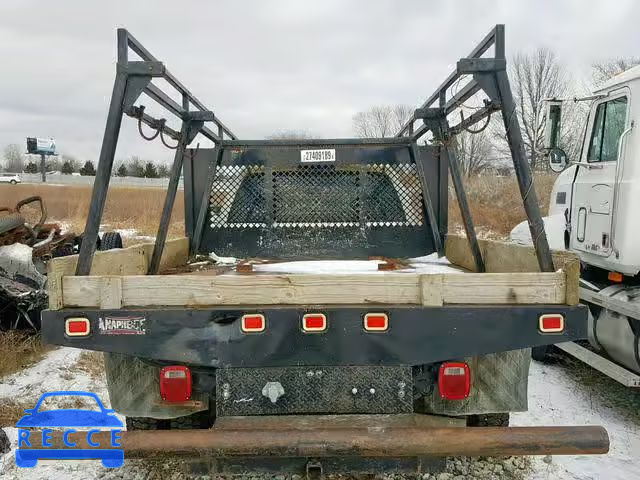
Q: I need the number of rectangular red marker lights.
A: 5